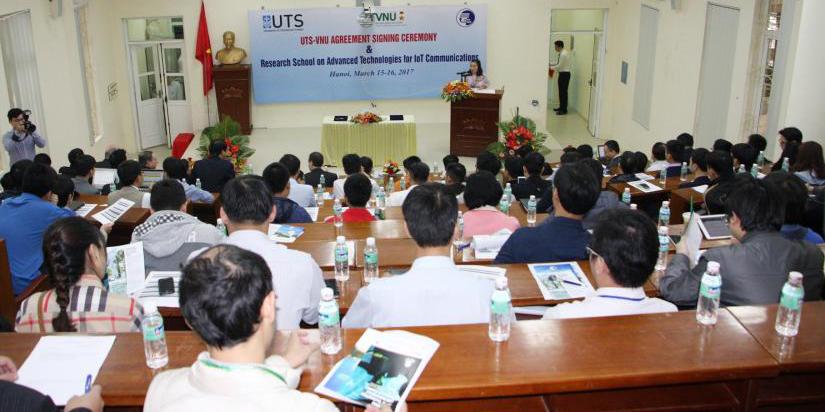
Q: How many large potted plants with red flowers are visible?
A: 2